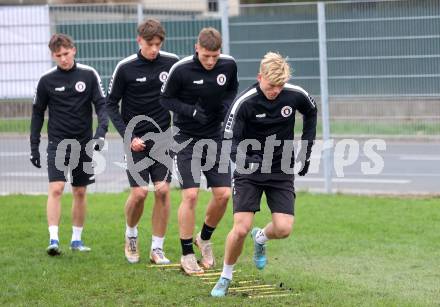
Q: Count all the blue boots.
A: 4